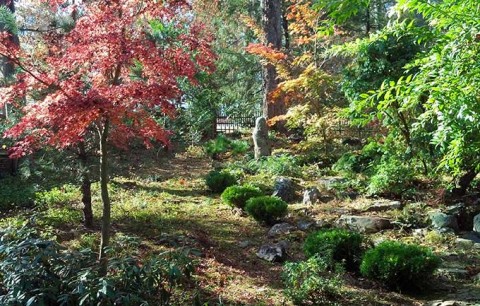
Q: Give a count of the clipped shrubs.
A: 5